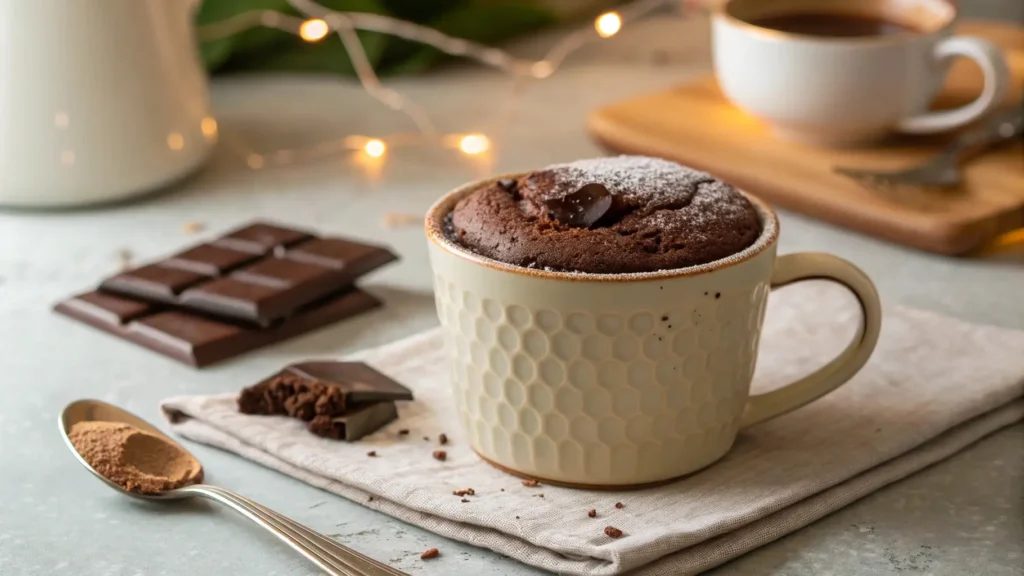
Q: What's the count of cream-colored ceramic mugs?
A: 1